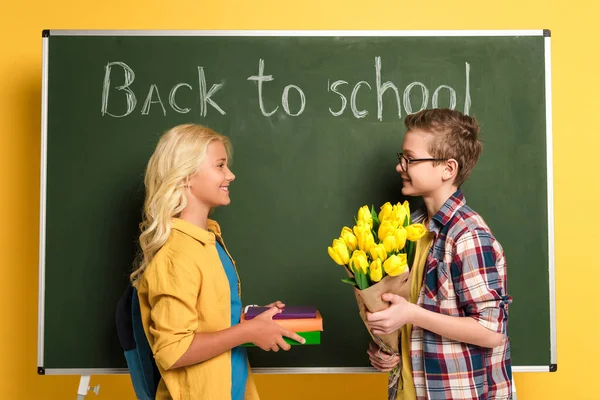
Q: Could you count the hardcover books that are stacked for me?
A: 3